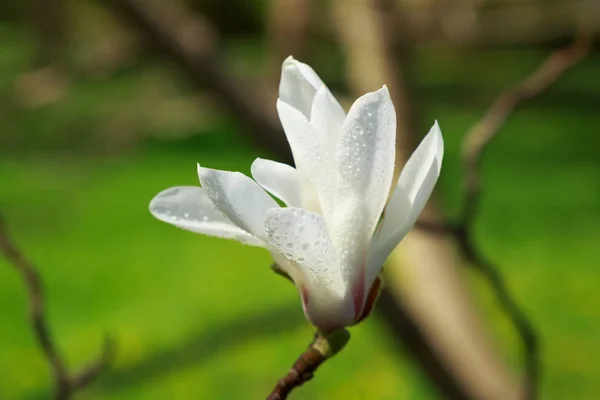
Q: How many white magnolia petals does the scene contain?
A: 9